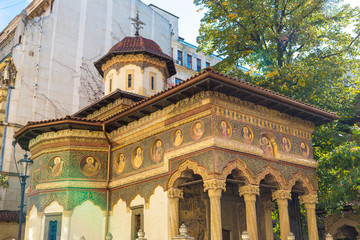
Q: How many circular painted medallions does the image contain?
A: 11